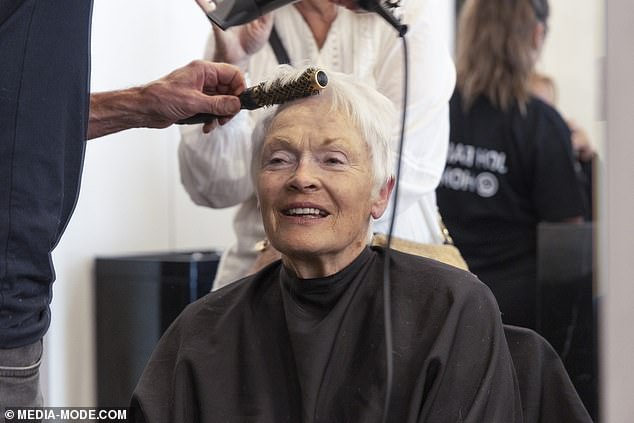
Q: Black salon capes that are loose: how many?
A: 1